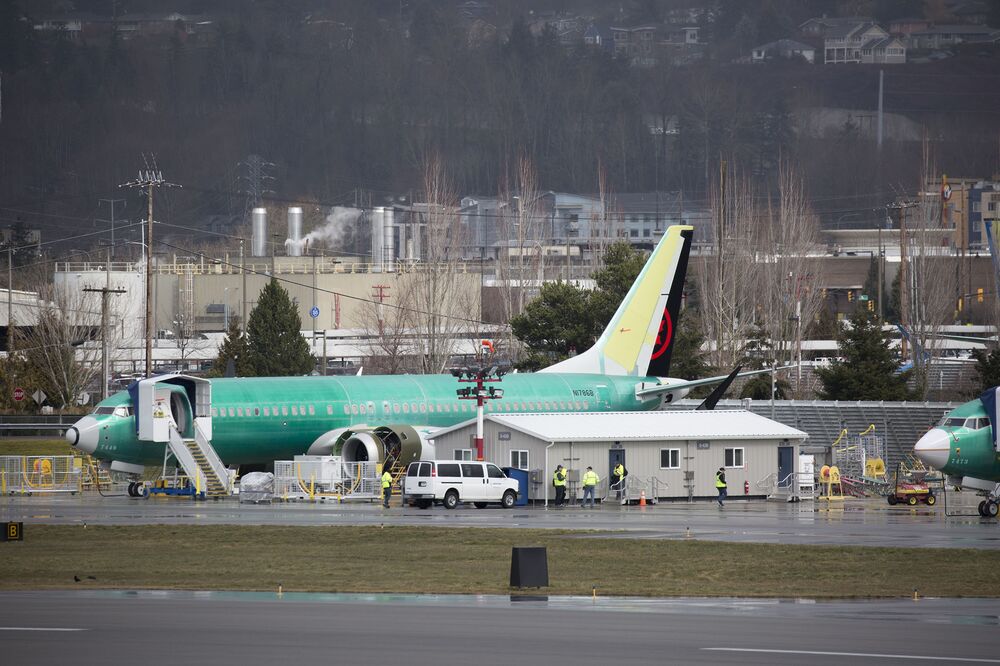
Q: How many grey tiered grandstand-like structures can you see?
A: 1